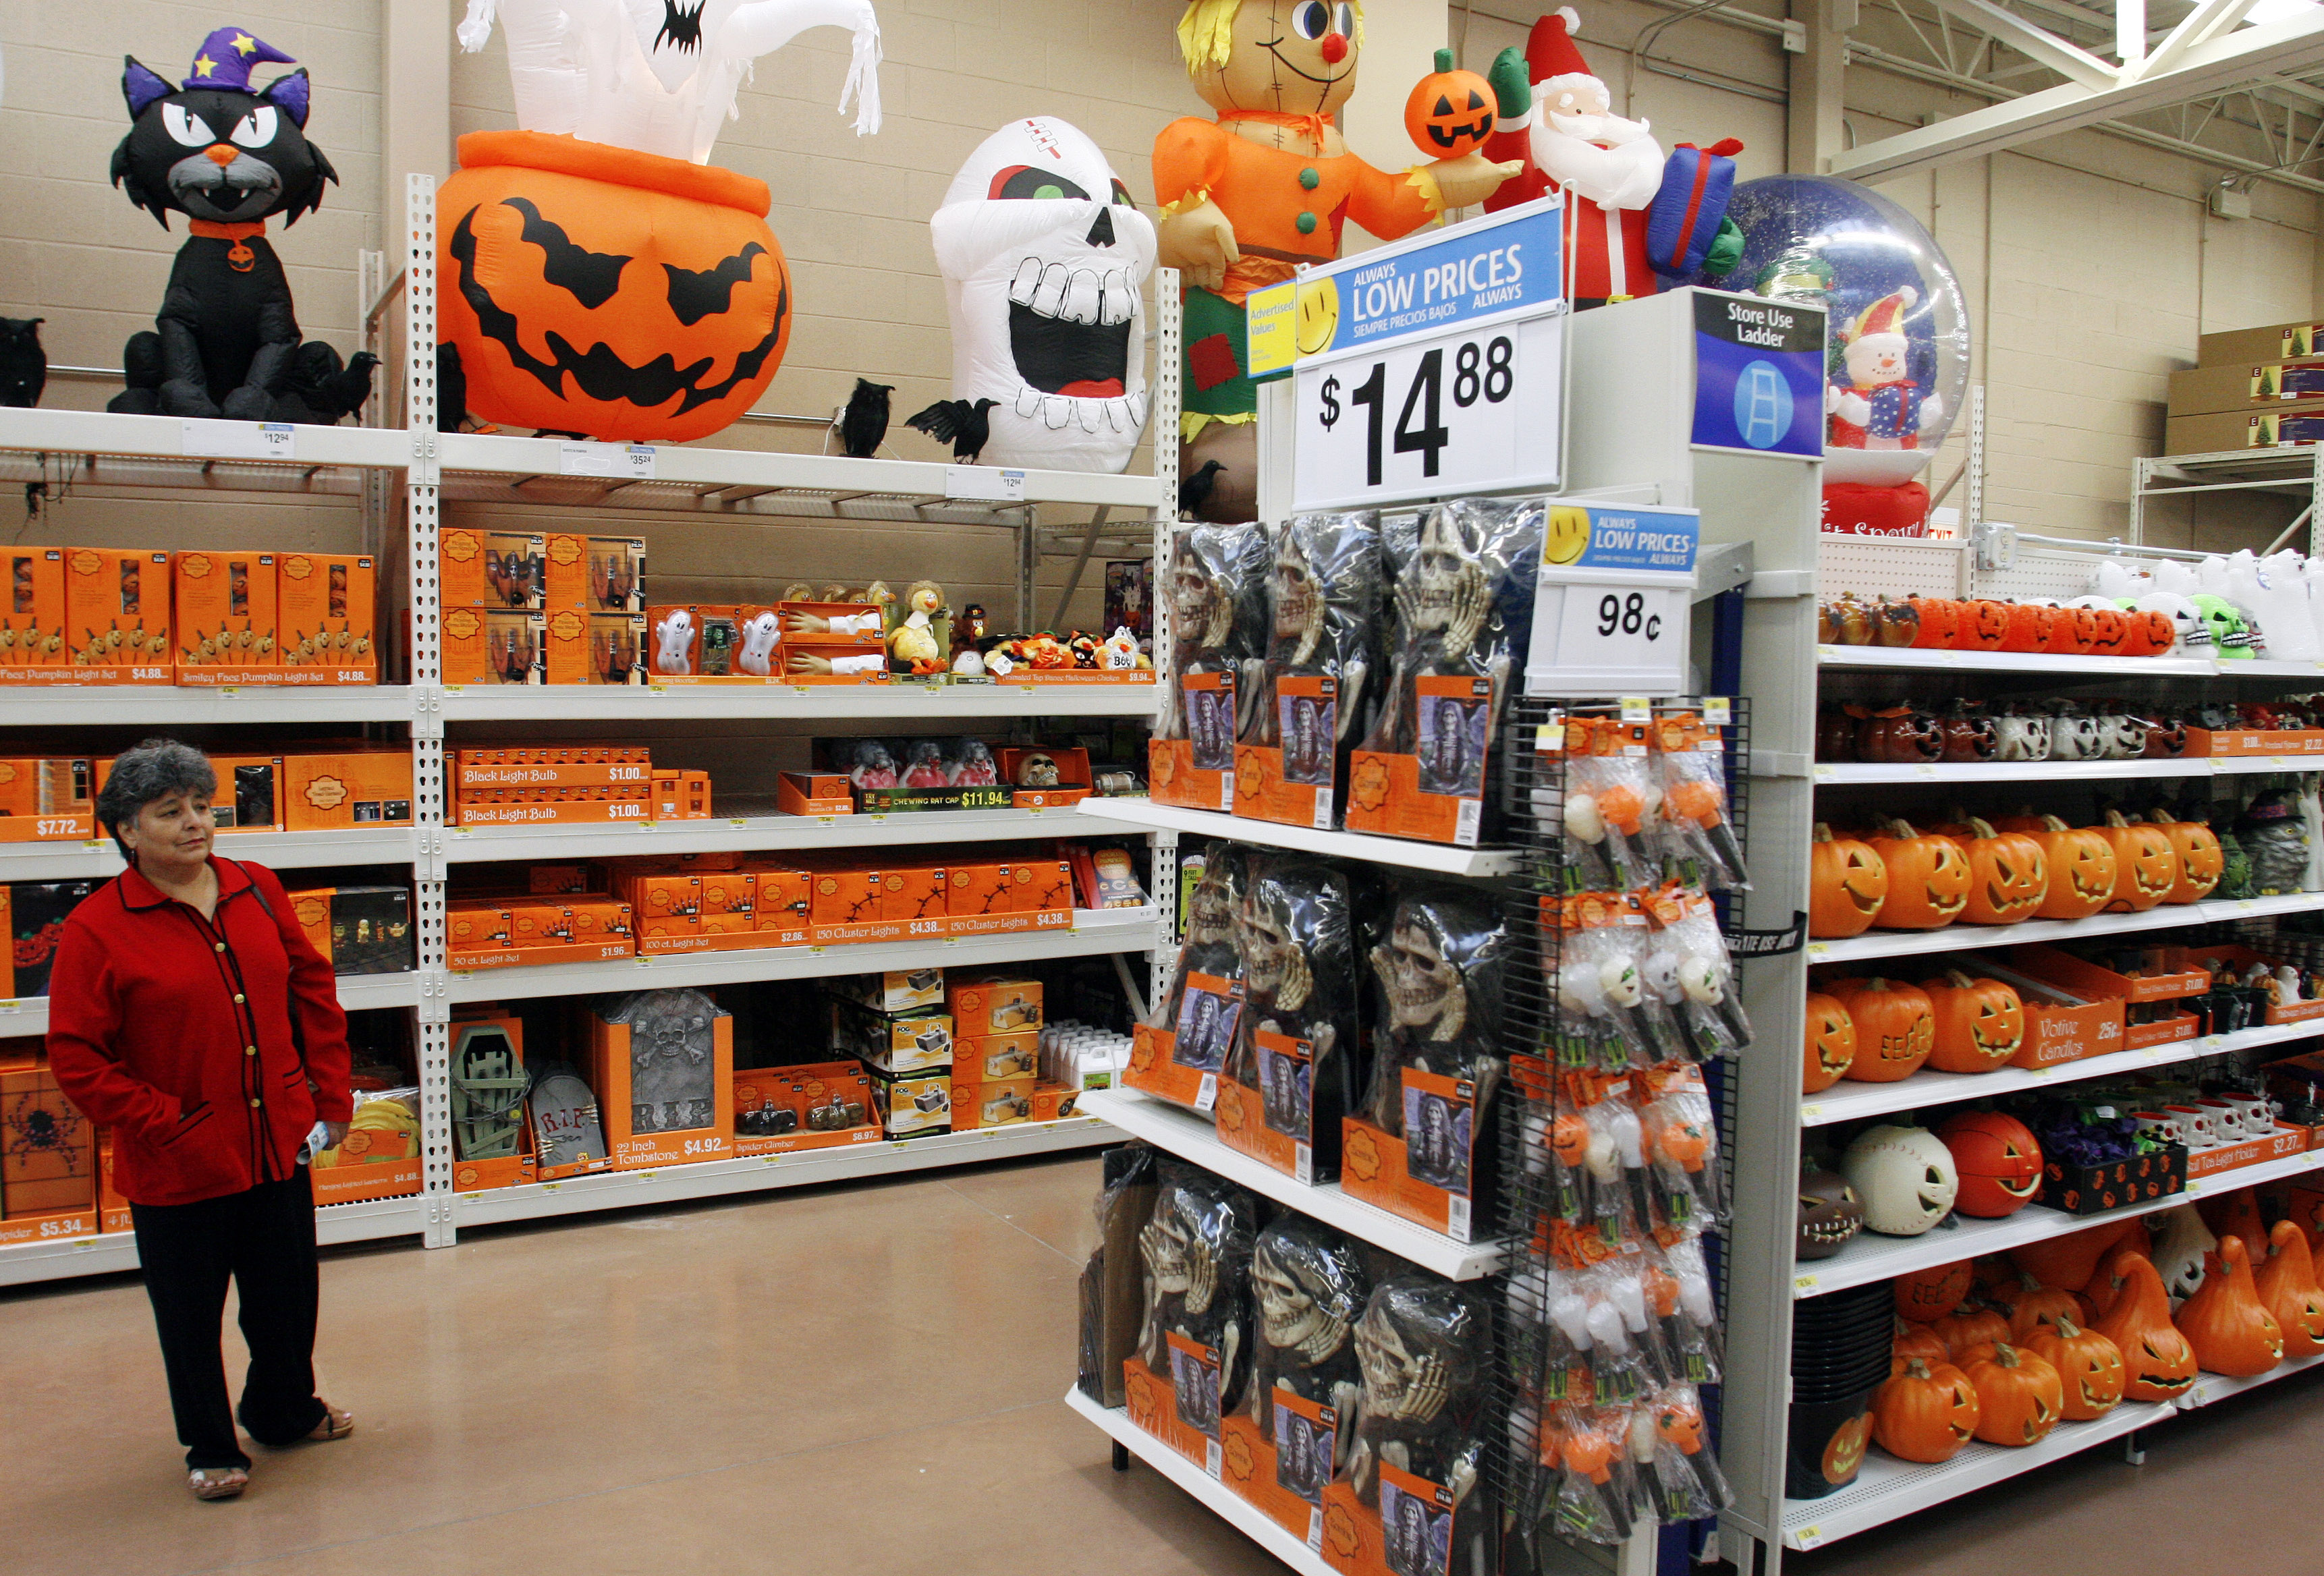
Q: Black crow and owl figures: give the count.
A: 6